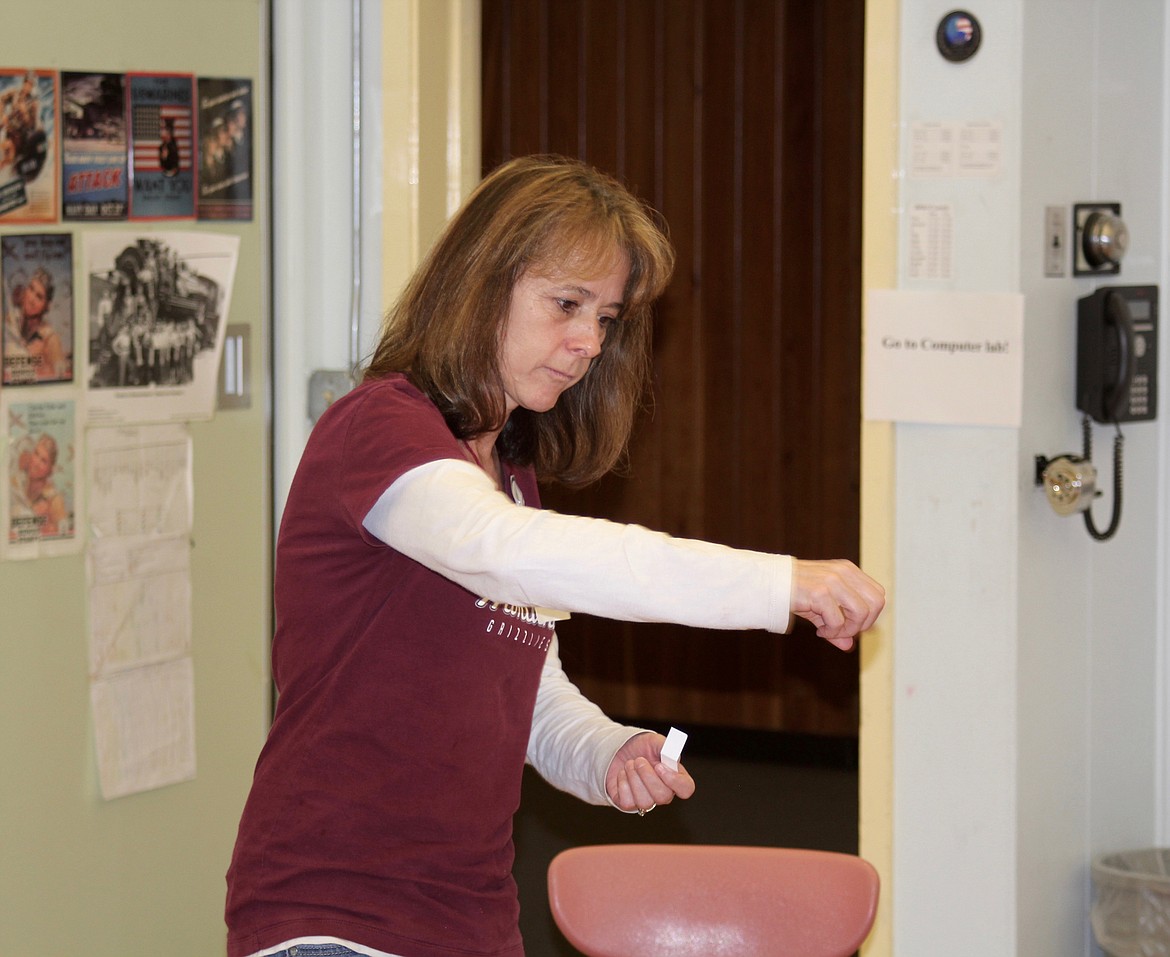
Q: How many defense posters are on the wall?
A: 2